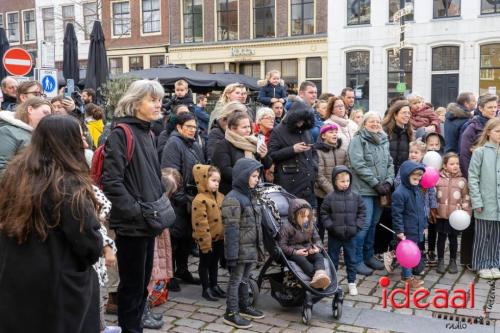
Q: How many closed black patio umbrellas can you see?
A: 3